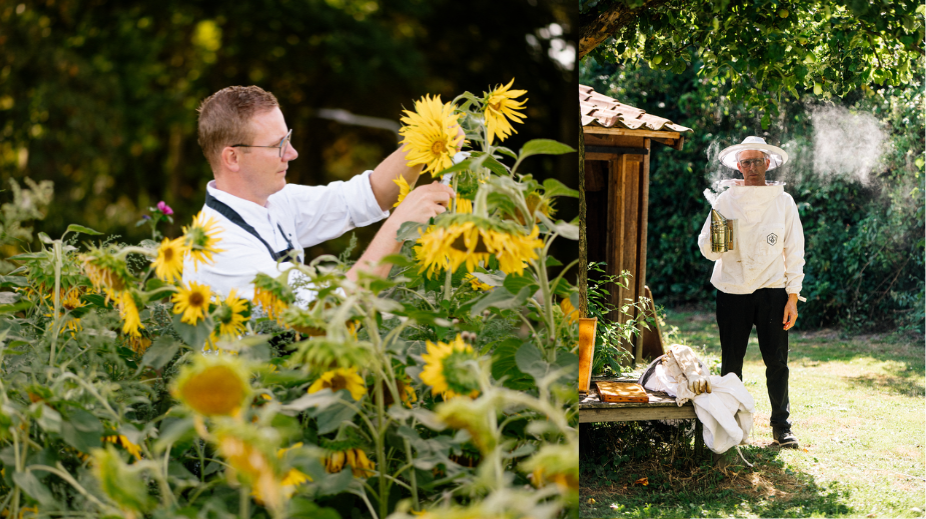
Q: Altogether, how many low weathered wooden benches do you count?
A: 1